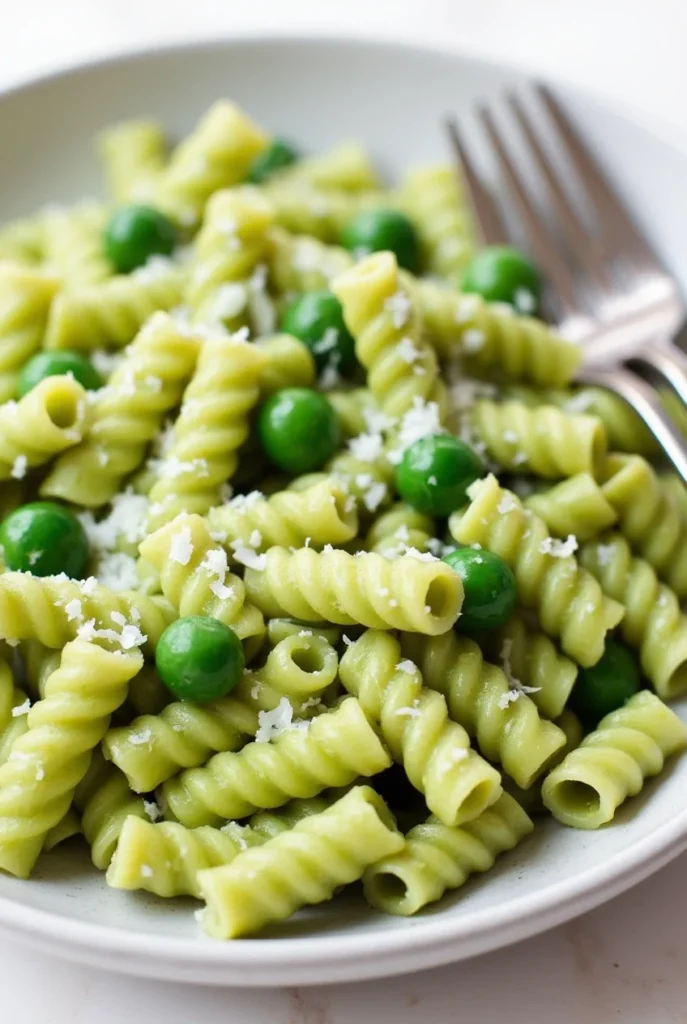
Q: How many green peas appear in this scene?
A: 12